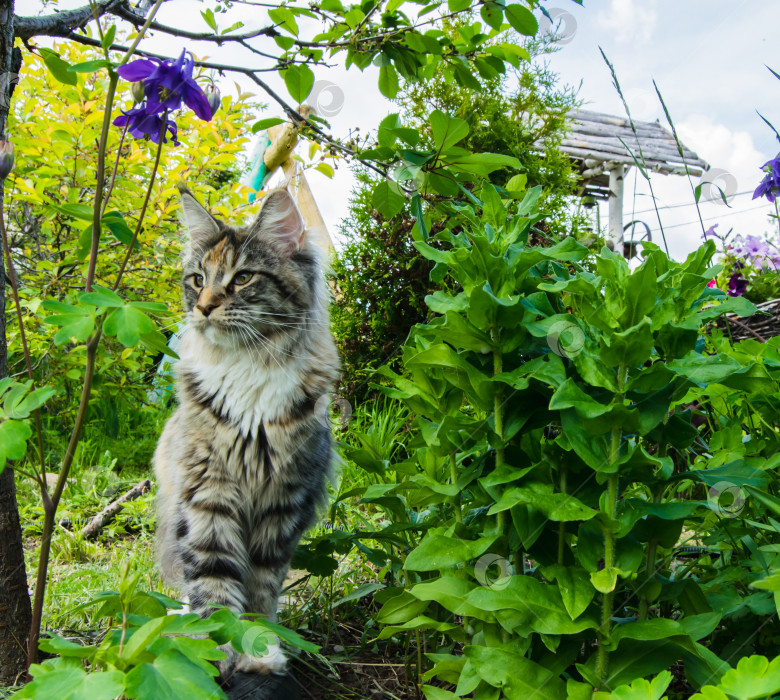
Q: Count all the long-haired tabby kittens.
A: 1